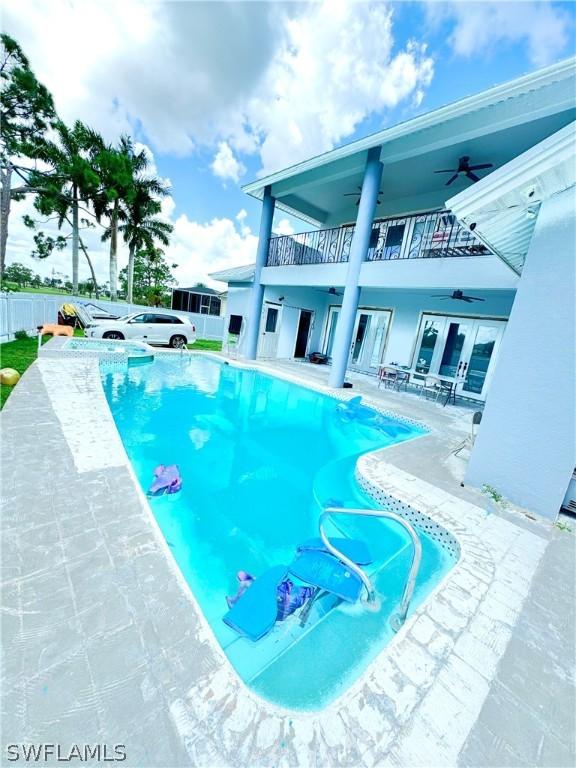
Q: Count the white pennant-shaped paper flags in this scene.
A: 0